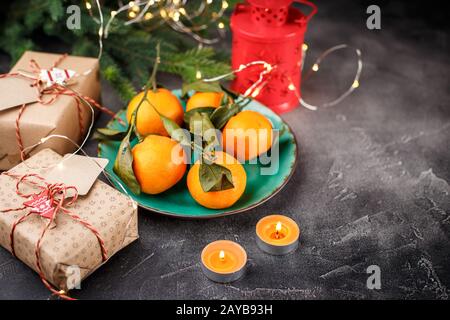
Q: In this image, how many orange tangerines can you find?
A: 5